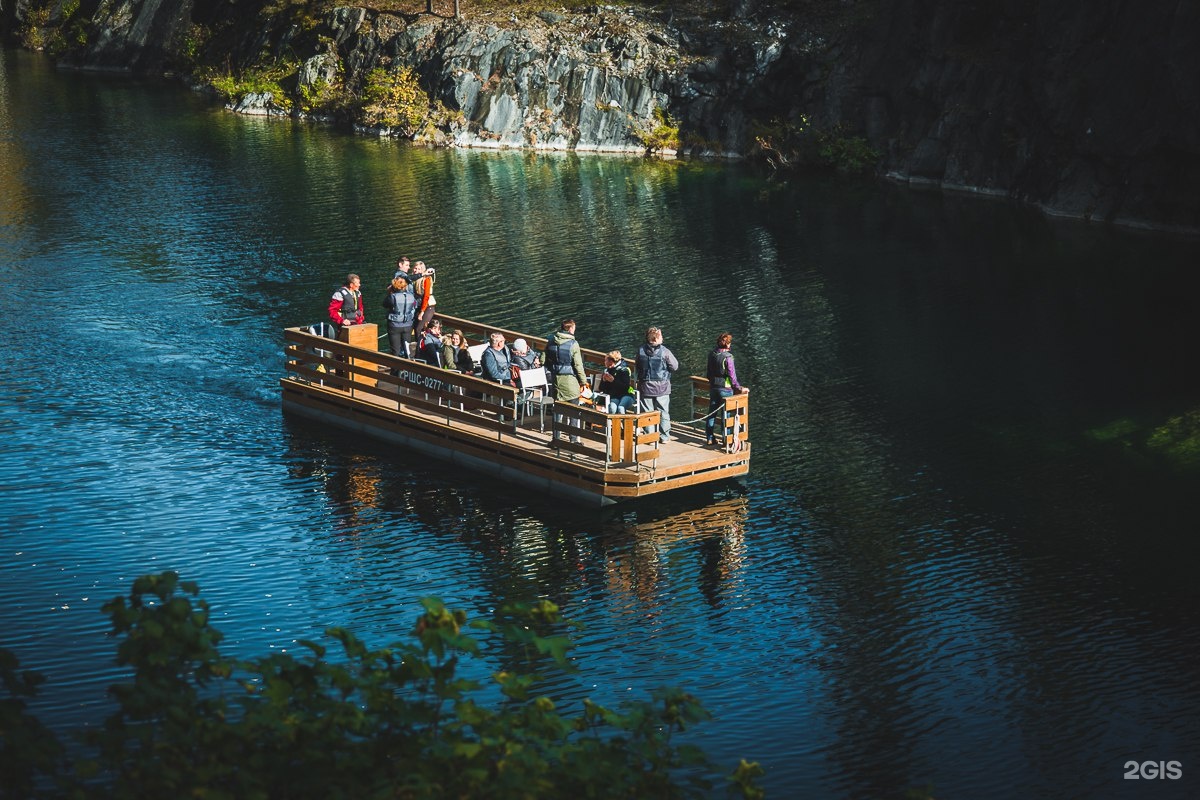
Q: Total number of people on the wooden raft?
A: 12